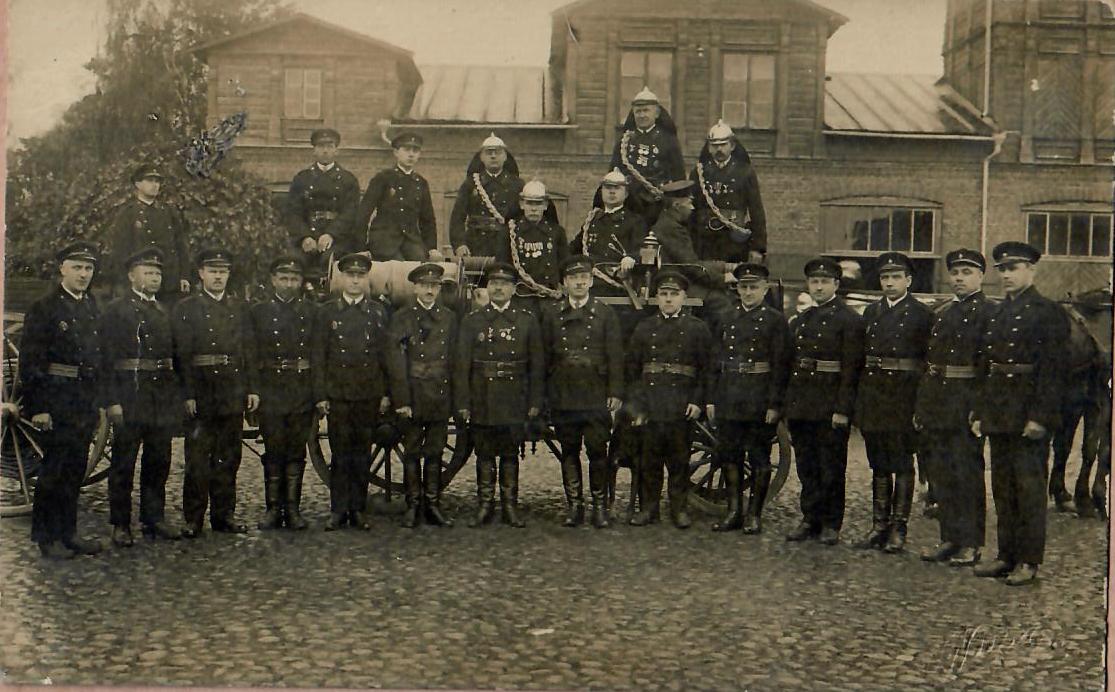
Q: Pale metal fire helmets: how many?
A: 5